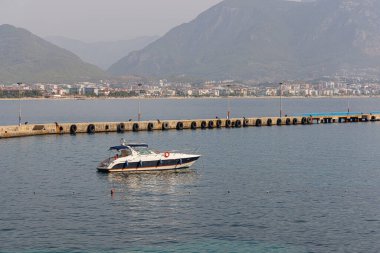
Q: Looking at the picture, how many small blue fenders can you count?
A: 4